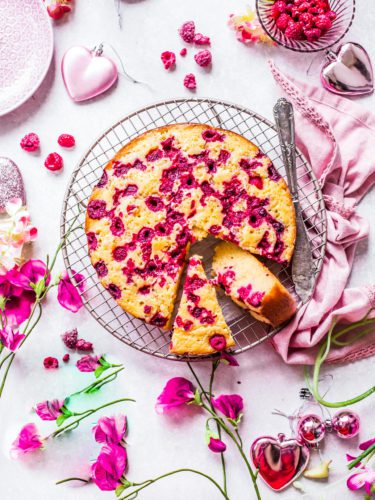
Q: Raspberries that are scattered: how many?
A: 11